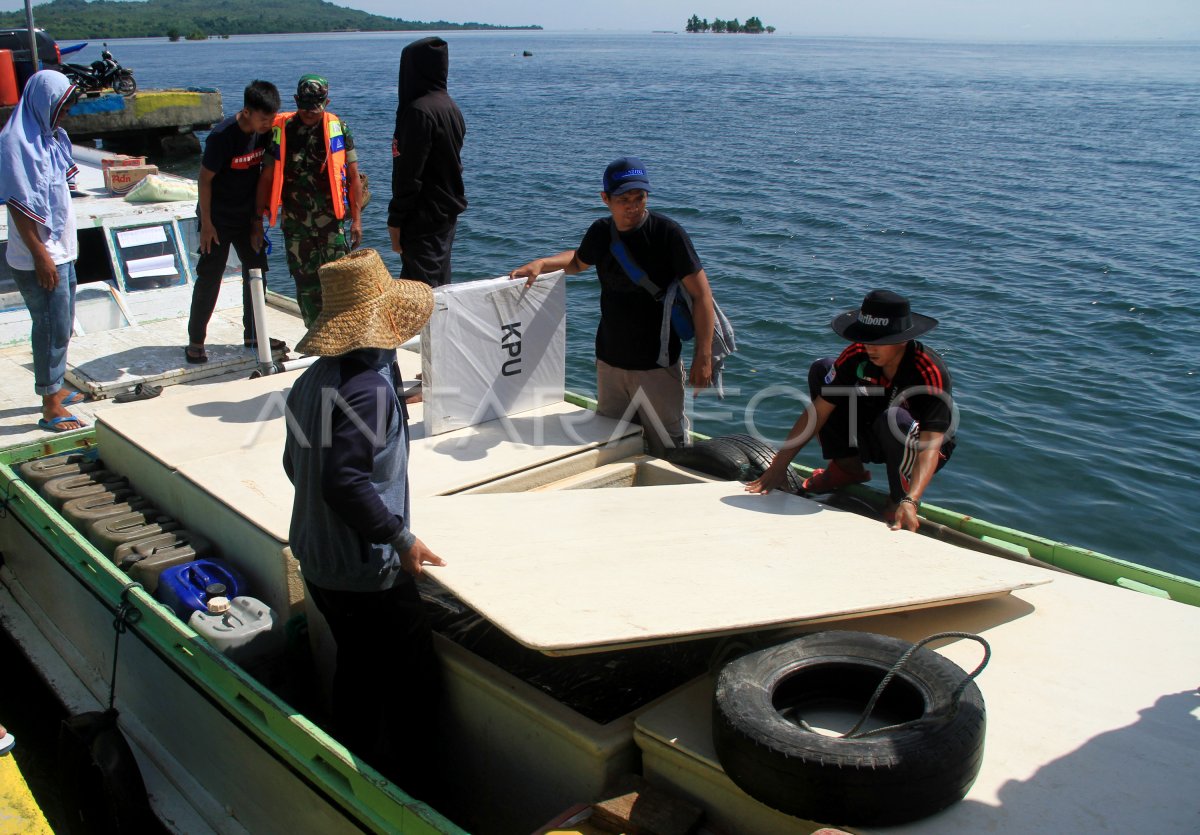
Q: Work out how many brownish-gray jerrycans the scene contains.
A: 5